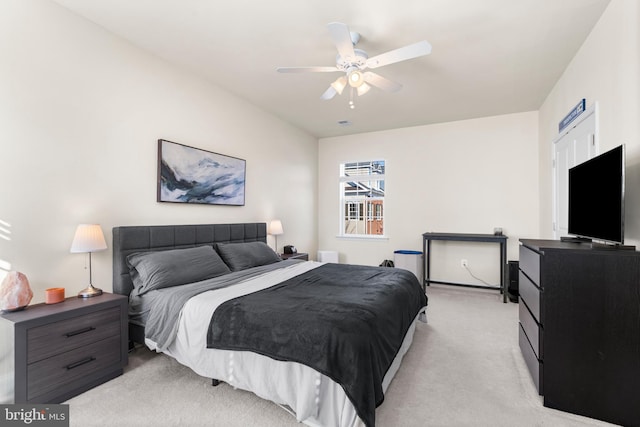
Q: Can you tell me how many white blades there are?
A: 5